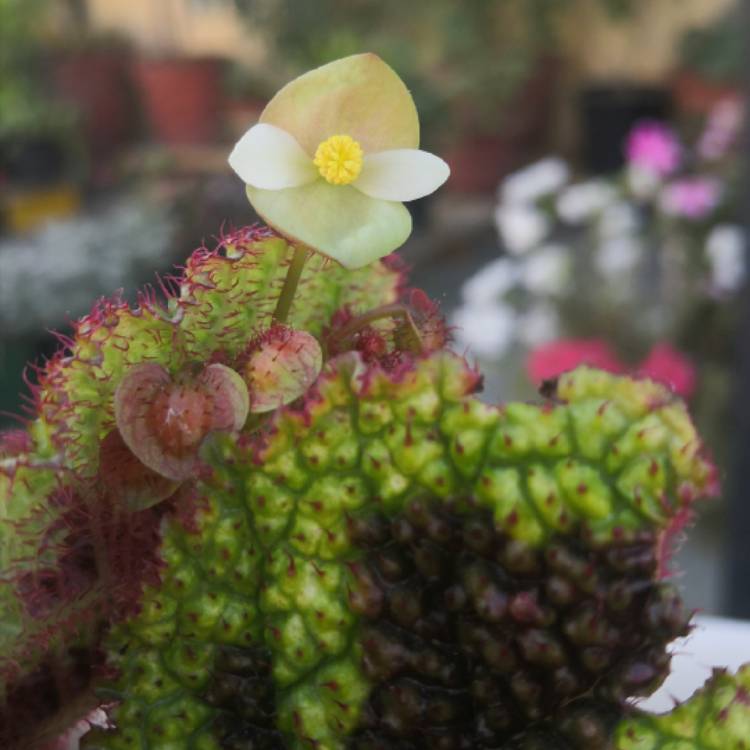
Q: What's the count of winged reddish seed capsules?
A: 3